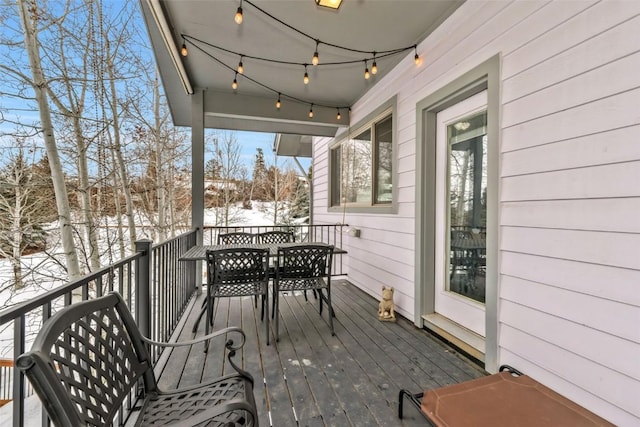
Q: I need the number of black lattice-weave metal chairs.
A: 5